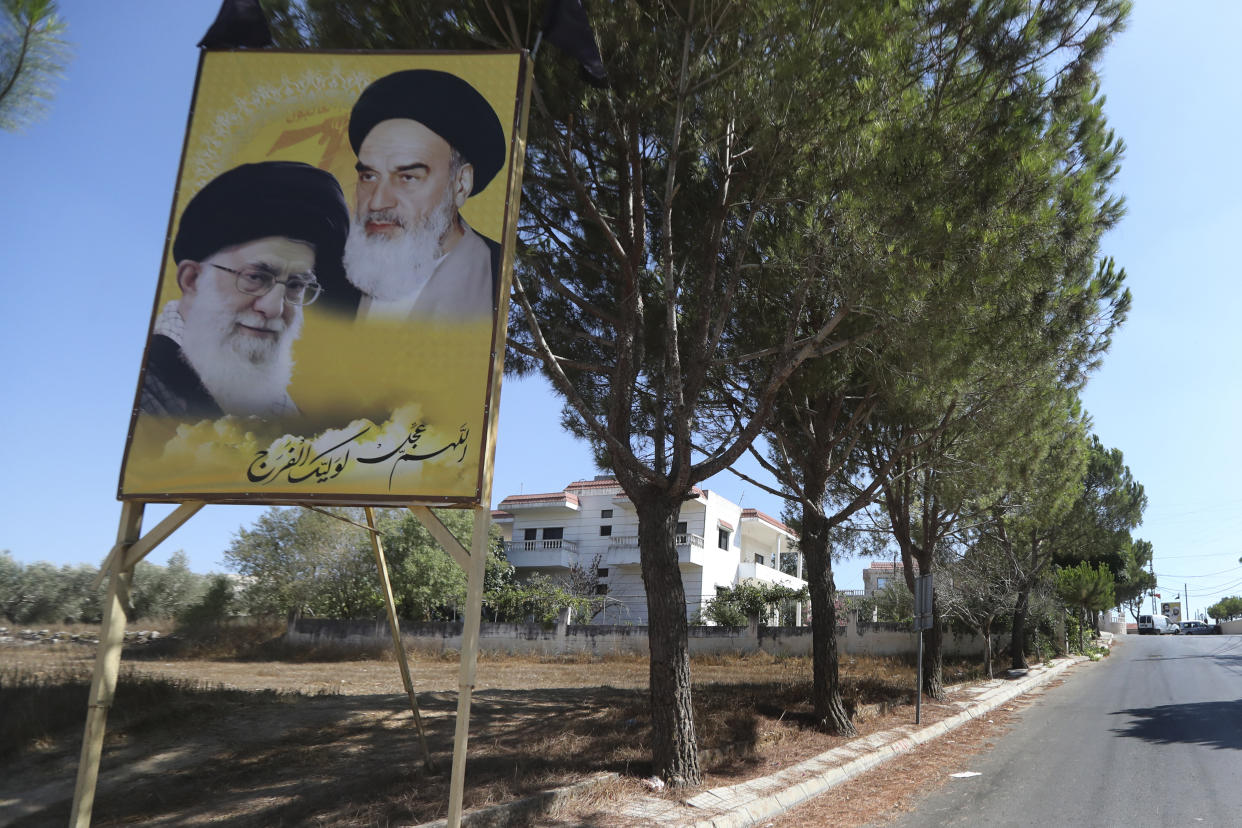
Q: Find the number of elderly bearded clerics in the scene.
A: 2